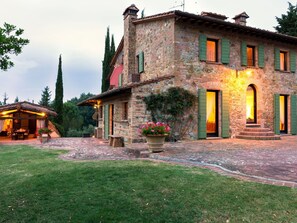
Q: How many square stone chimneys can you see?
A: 2